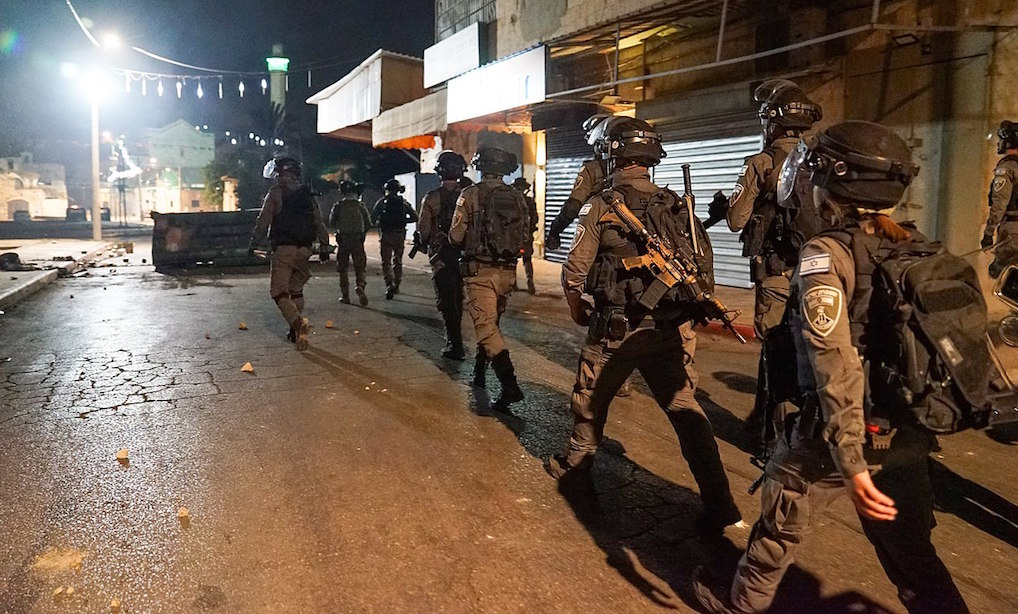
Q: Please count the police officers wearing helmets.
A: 11